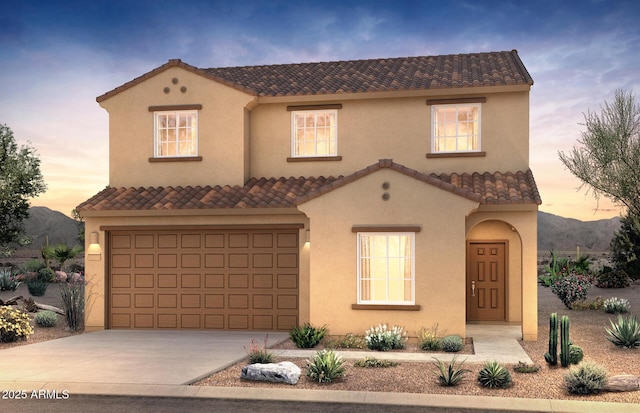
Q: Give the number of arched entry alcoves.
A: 1